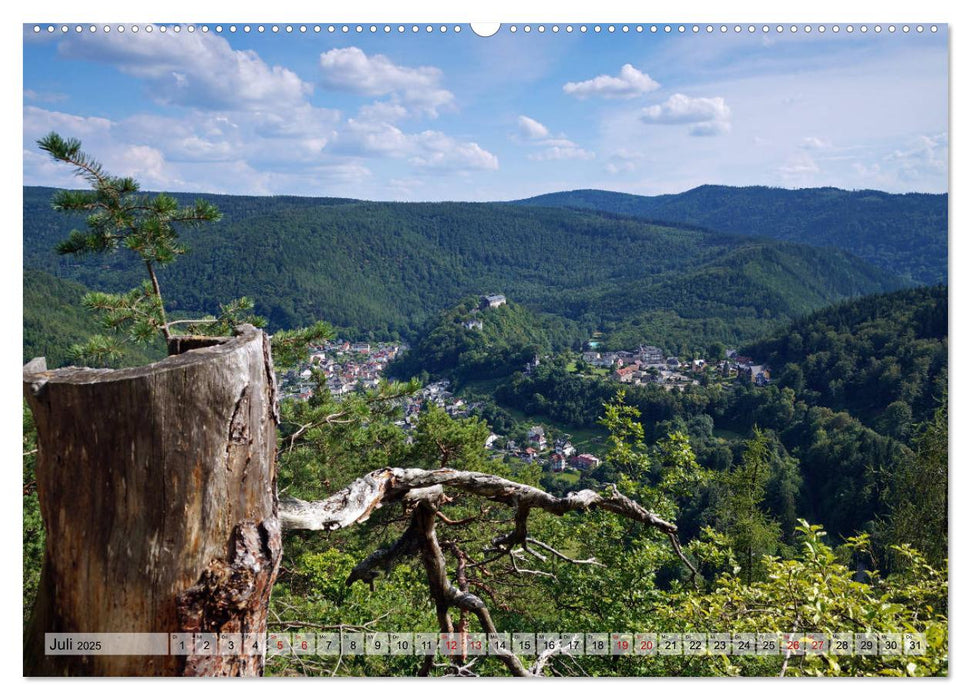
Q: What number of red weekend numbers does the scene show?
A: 8